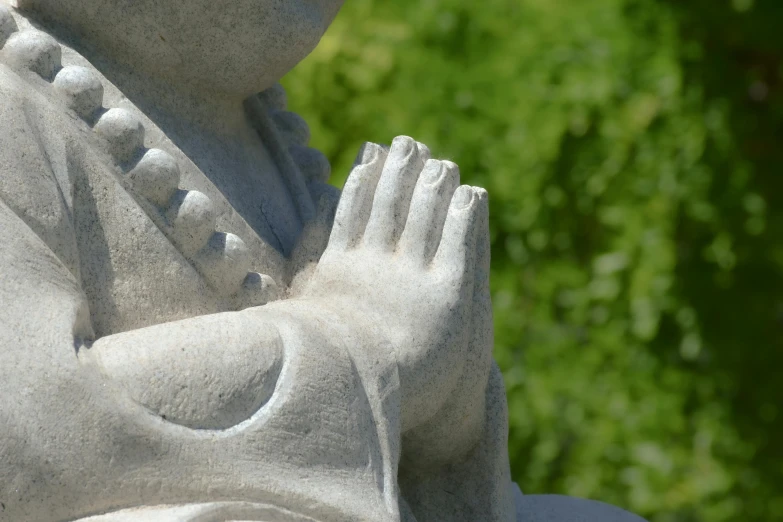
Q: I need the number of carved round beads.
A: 12